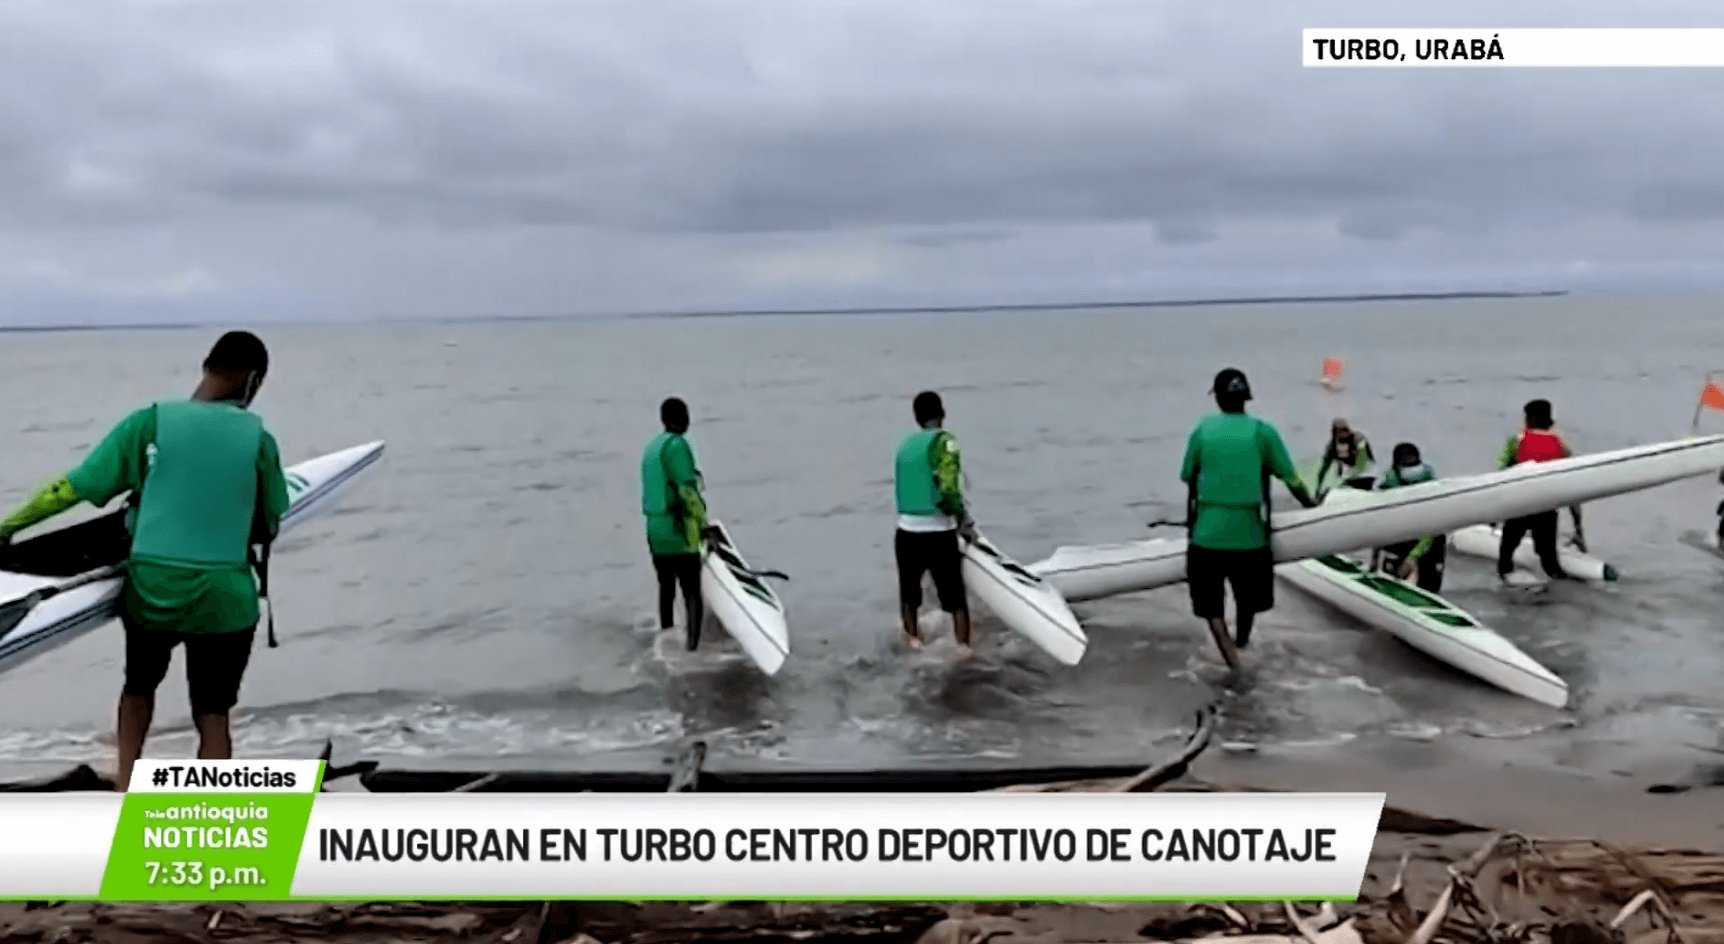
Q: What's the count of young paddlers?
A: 7